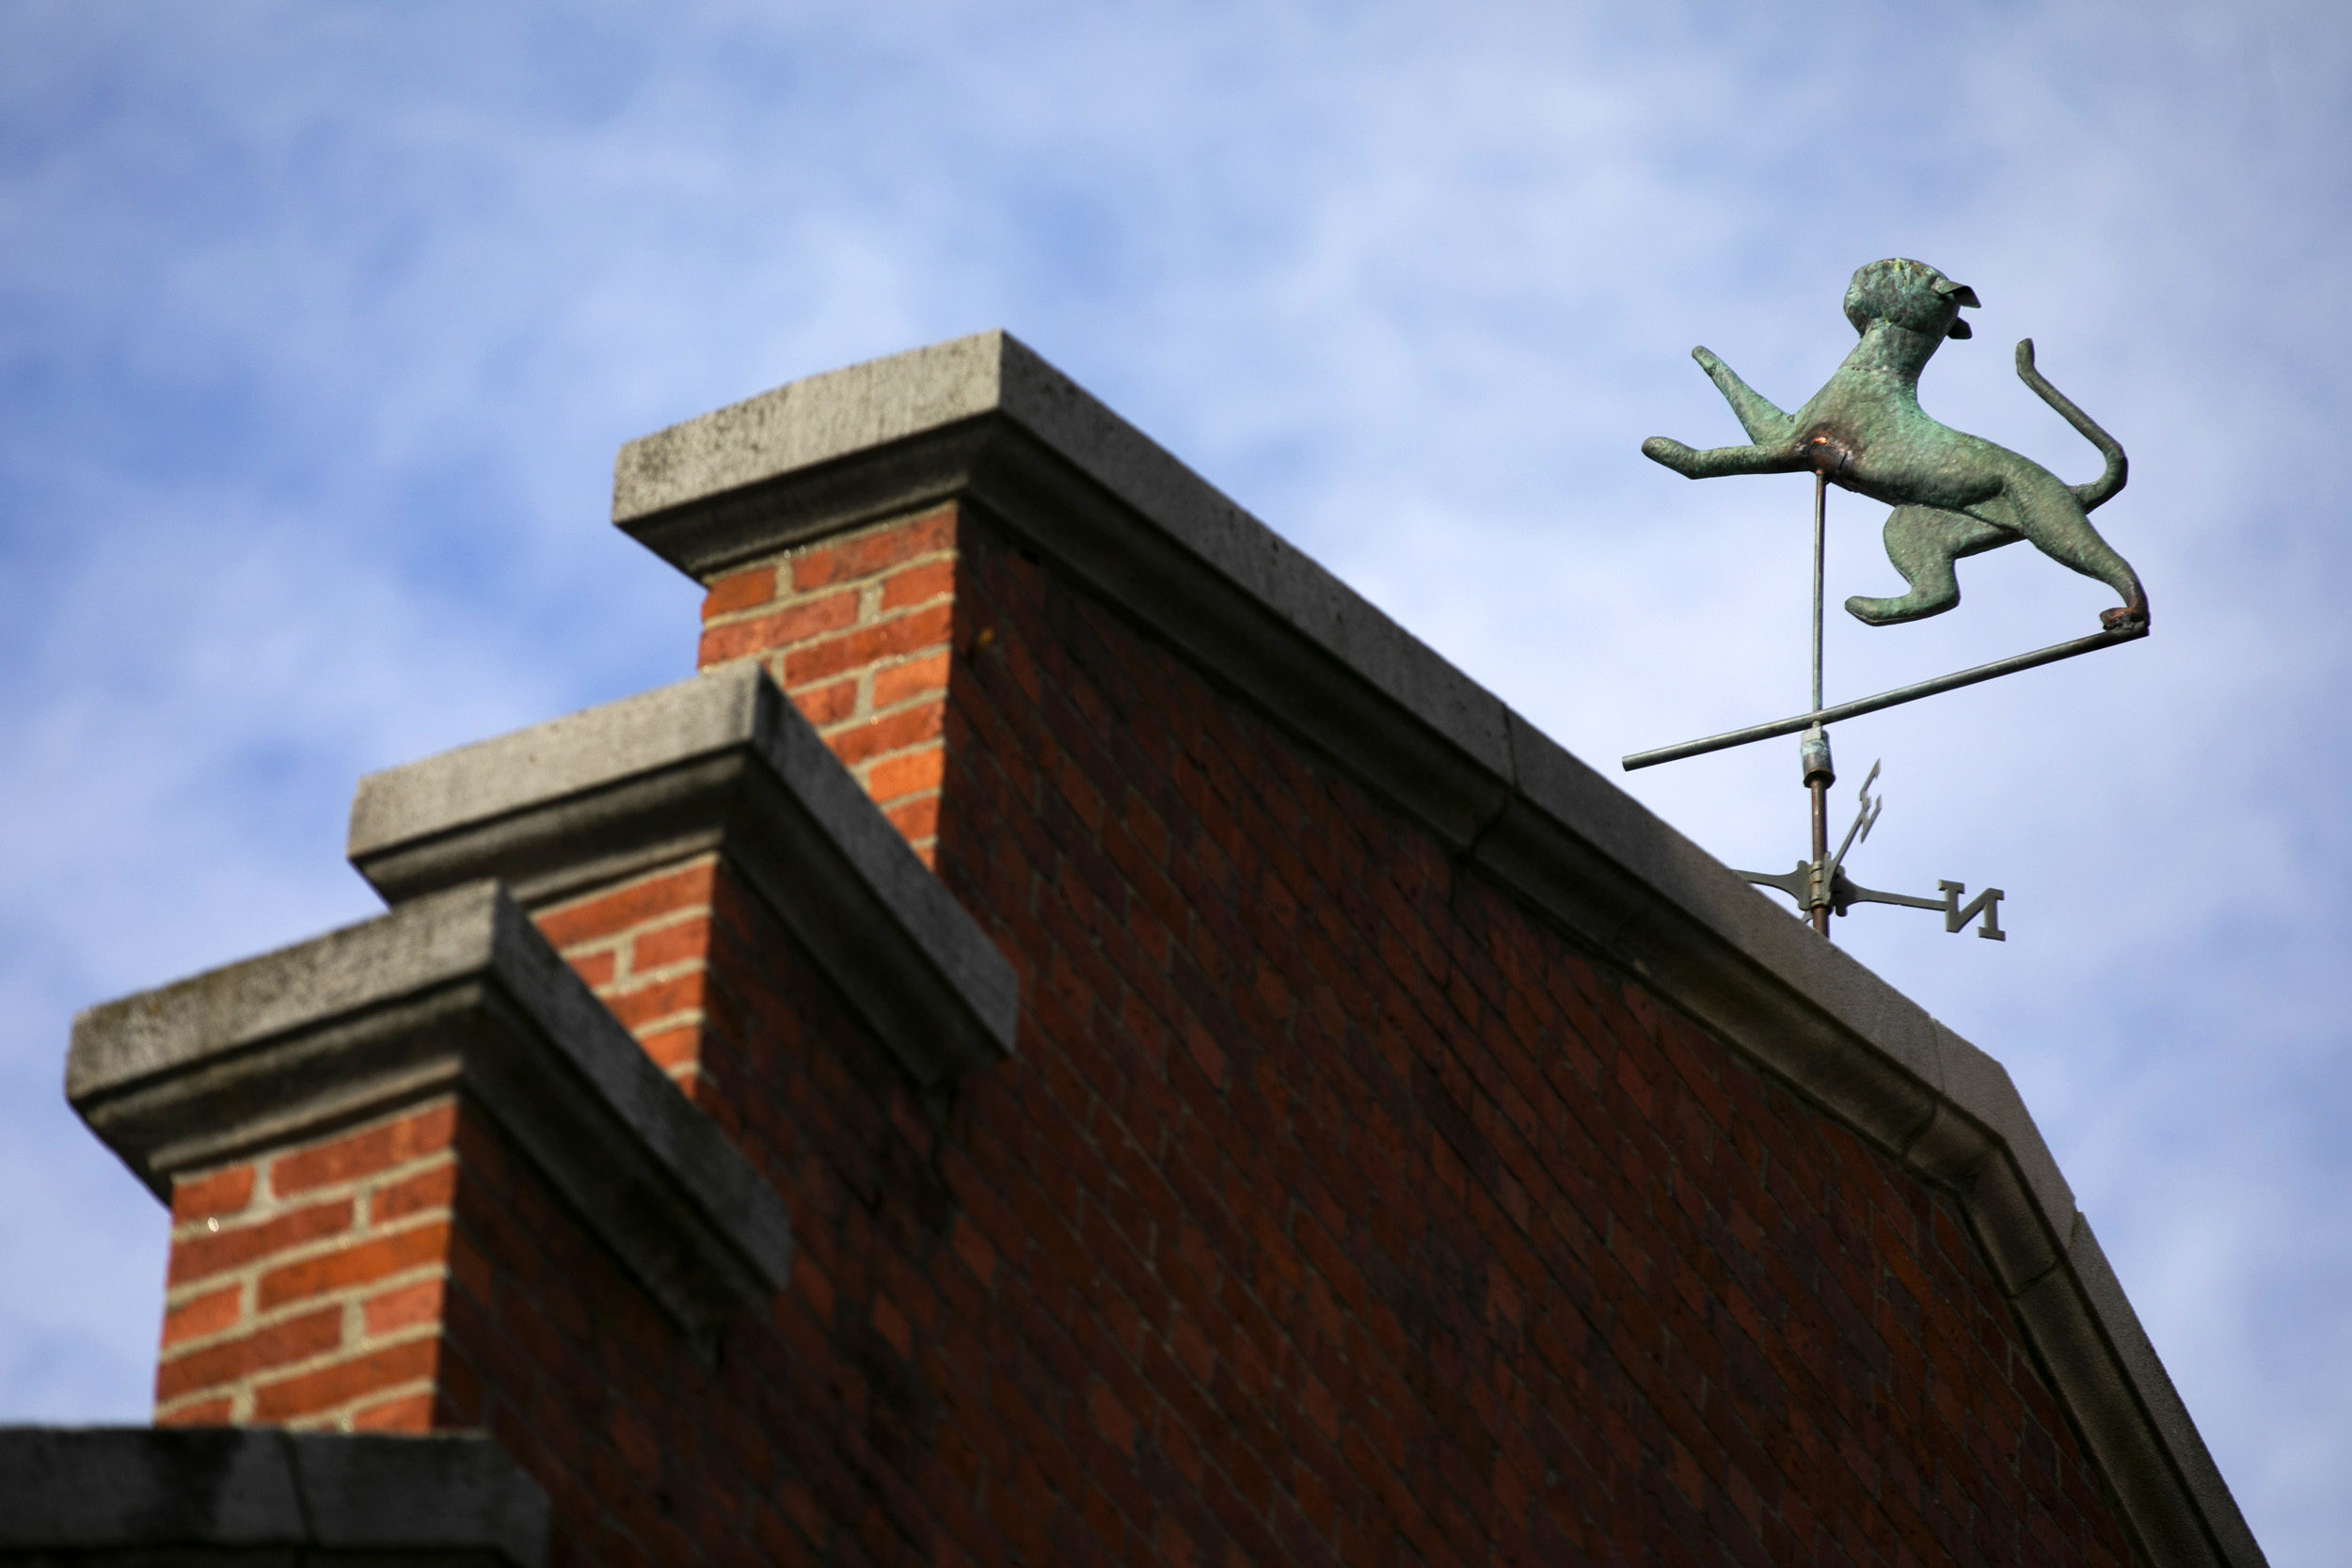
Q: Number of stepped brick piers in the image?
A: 3